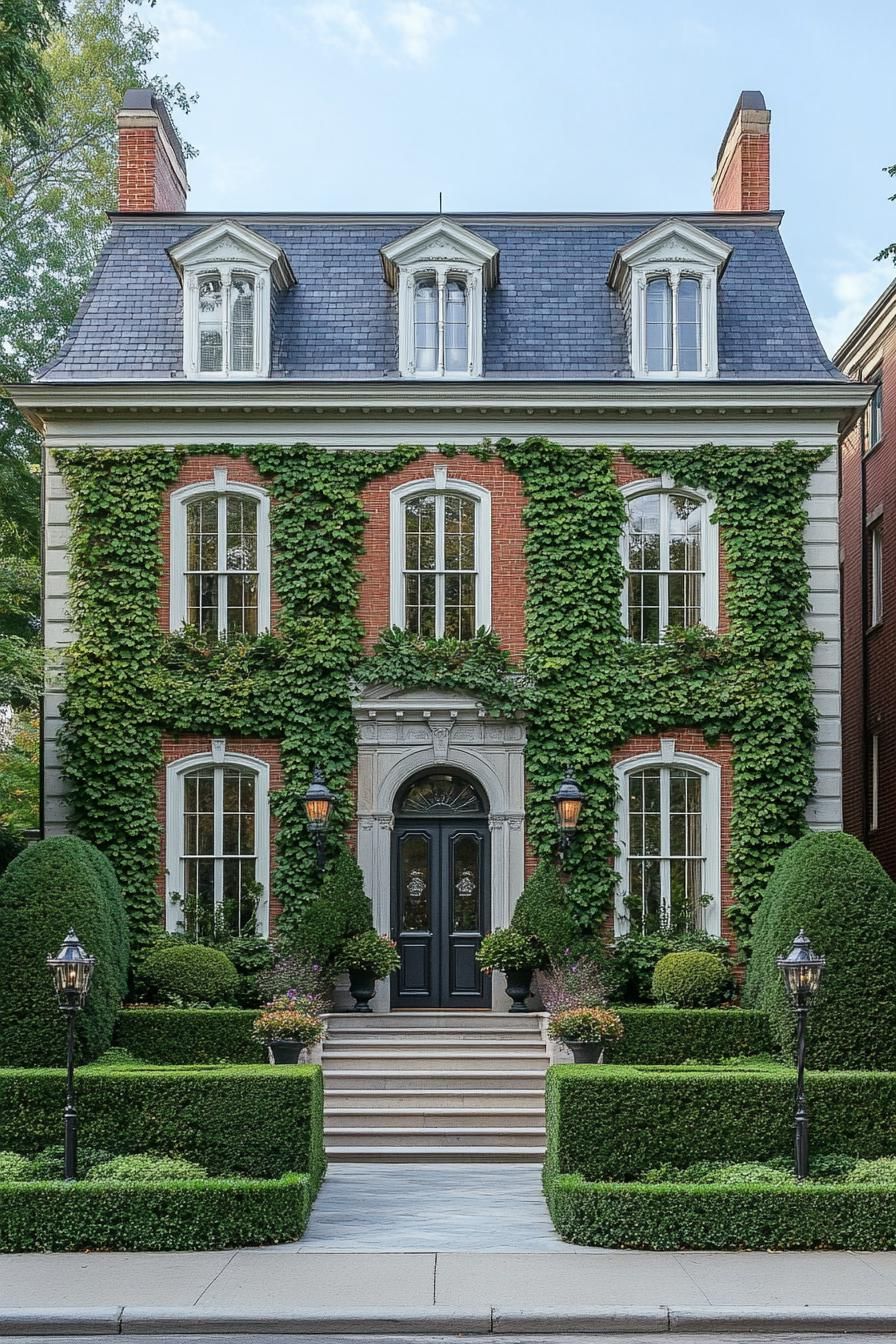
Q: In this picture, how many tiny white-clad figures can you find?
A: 0